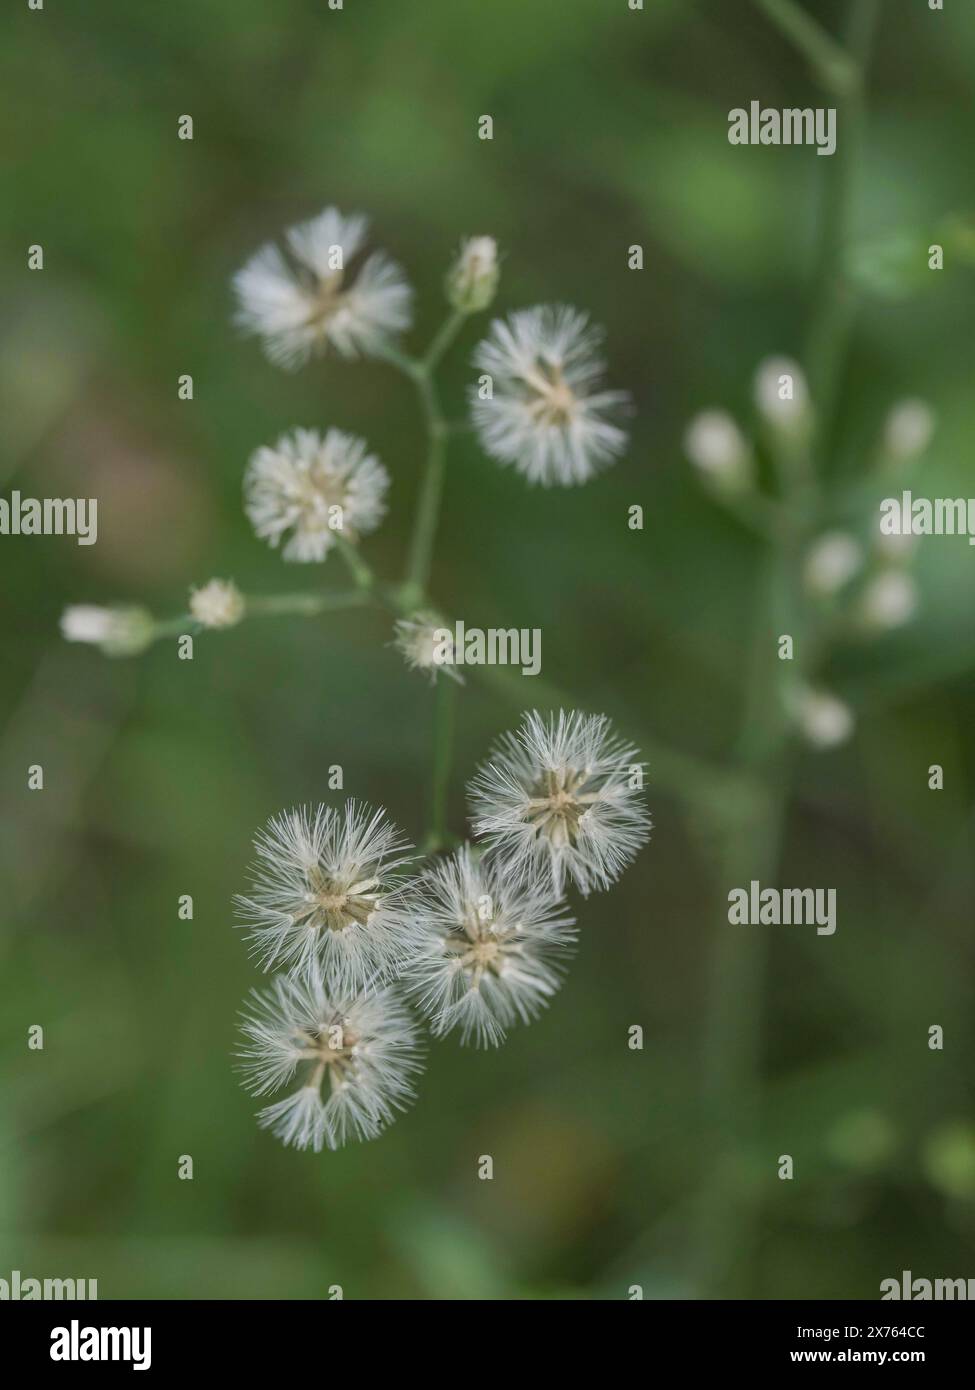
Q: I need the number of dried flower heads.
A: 7